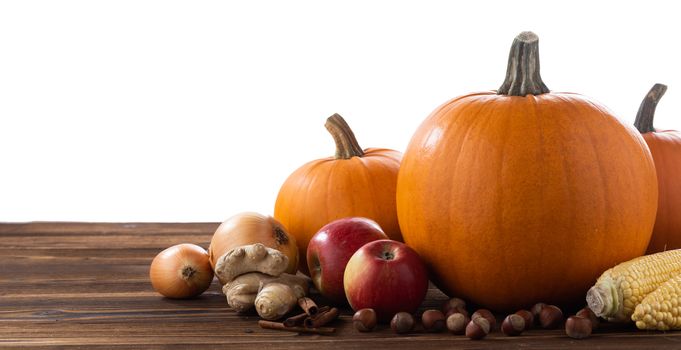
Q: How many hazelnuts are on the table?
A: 14